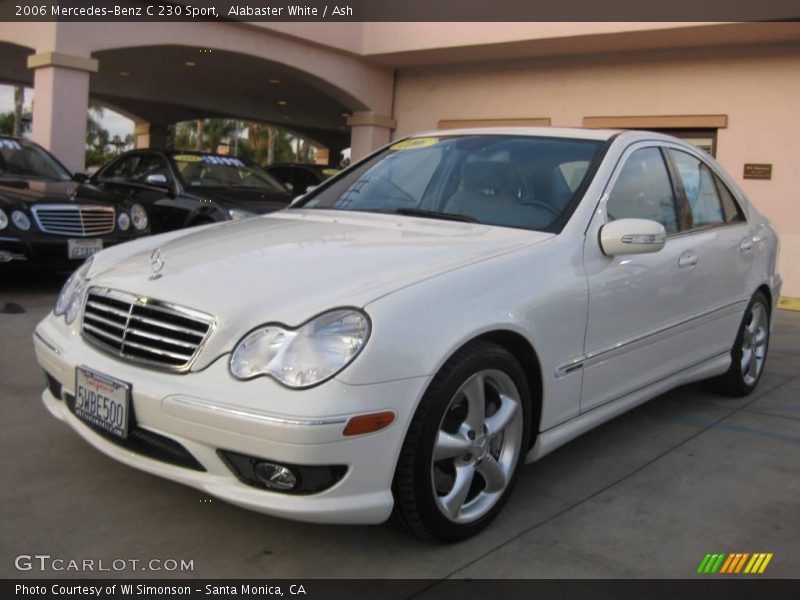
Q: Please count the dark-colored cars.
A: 3